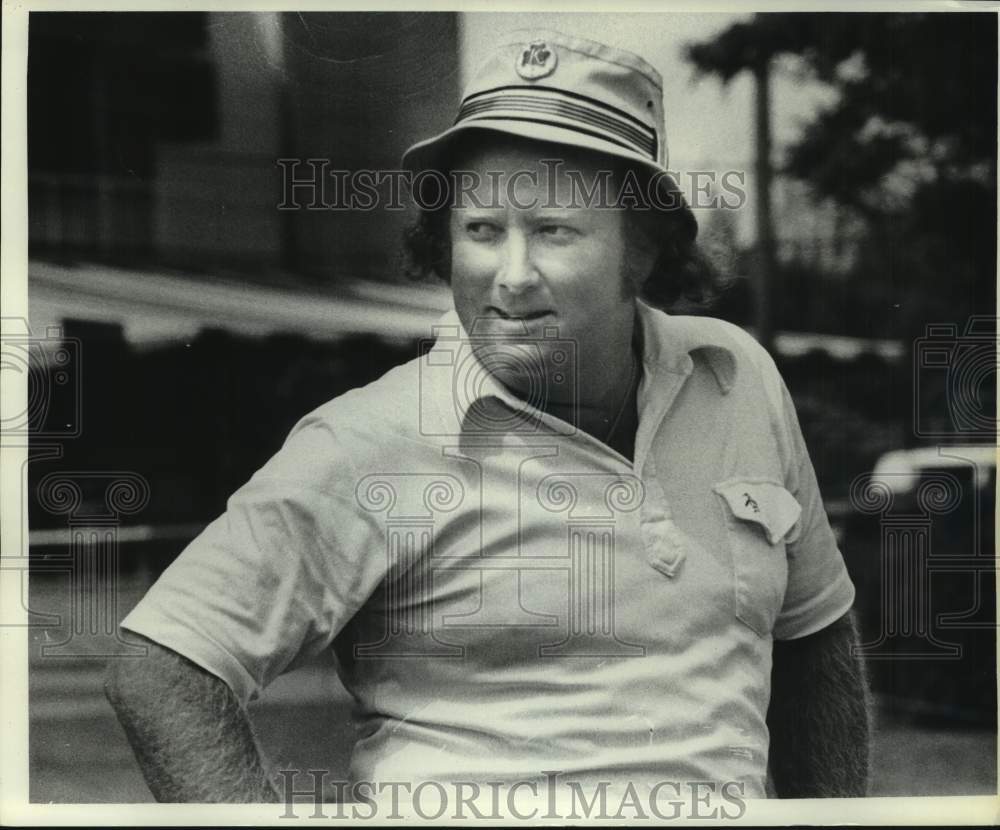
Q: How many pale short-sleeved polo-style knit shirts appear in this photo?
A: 1